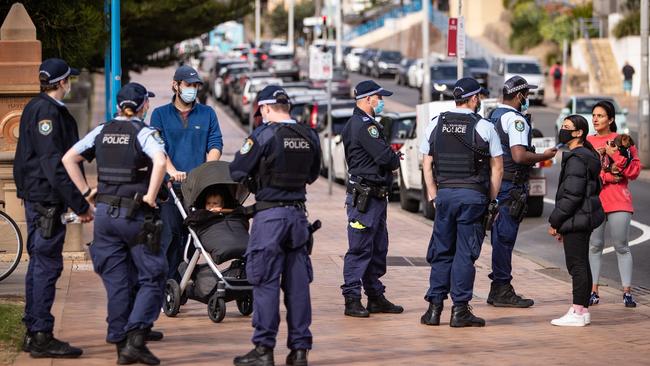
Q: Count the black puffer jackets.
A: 1